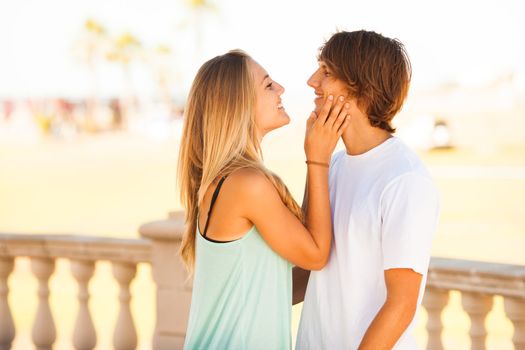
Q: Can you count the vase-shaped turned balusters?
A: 7